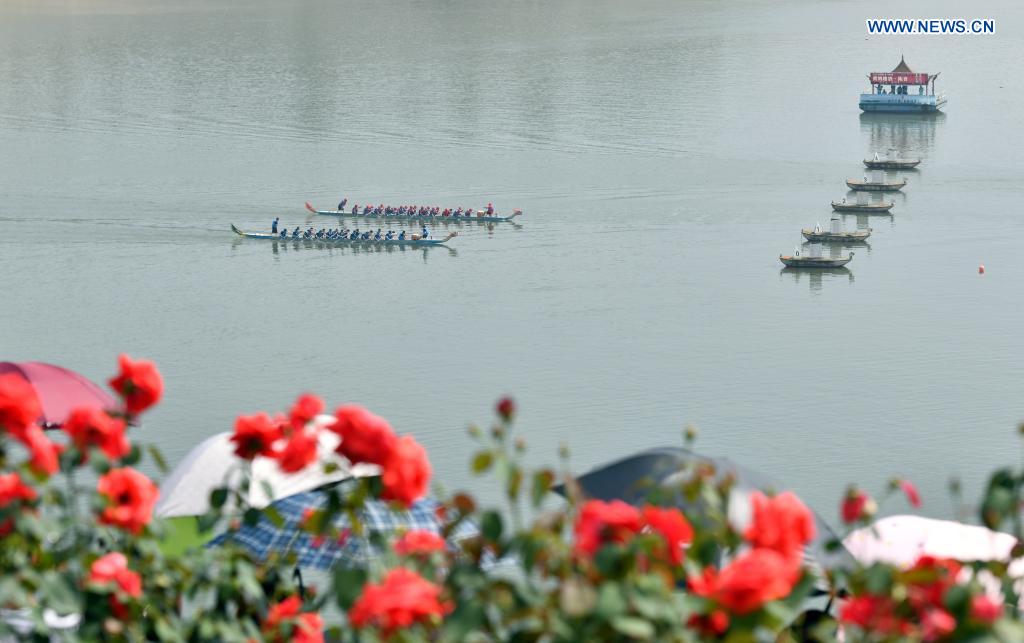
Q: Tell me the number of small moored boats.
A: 5